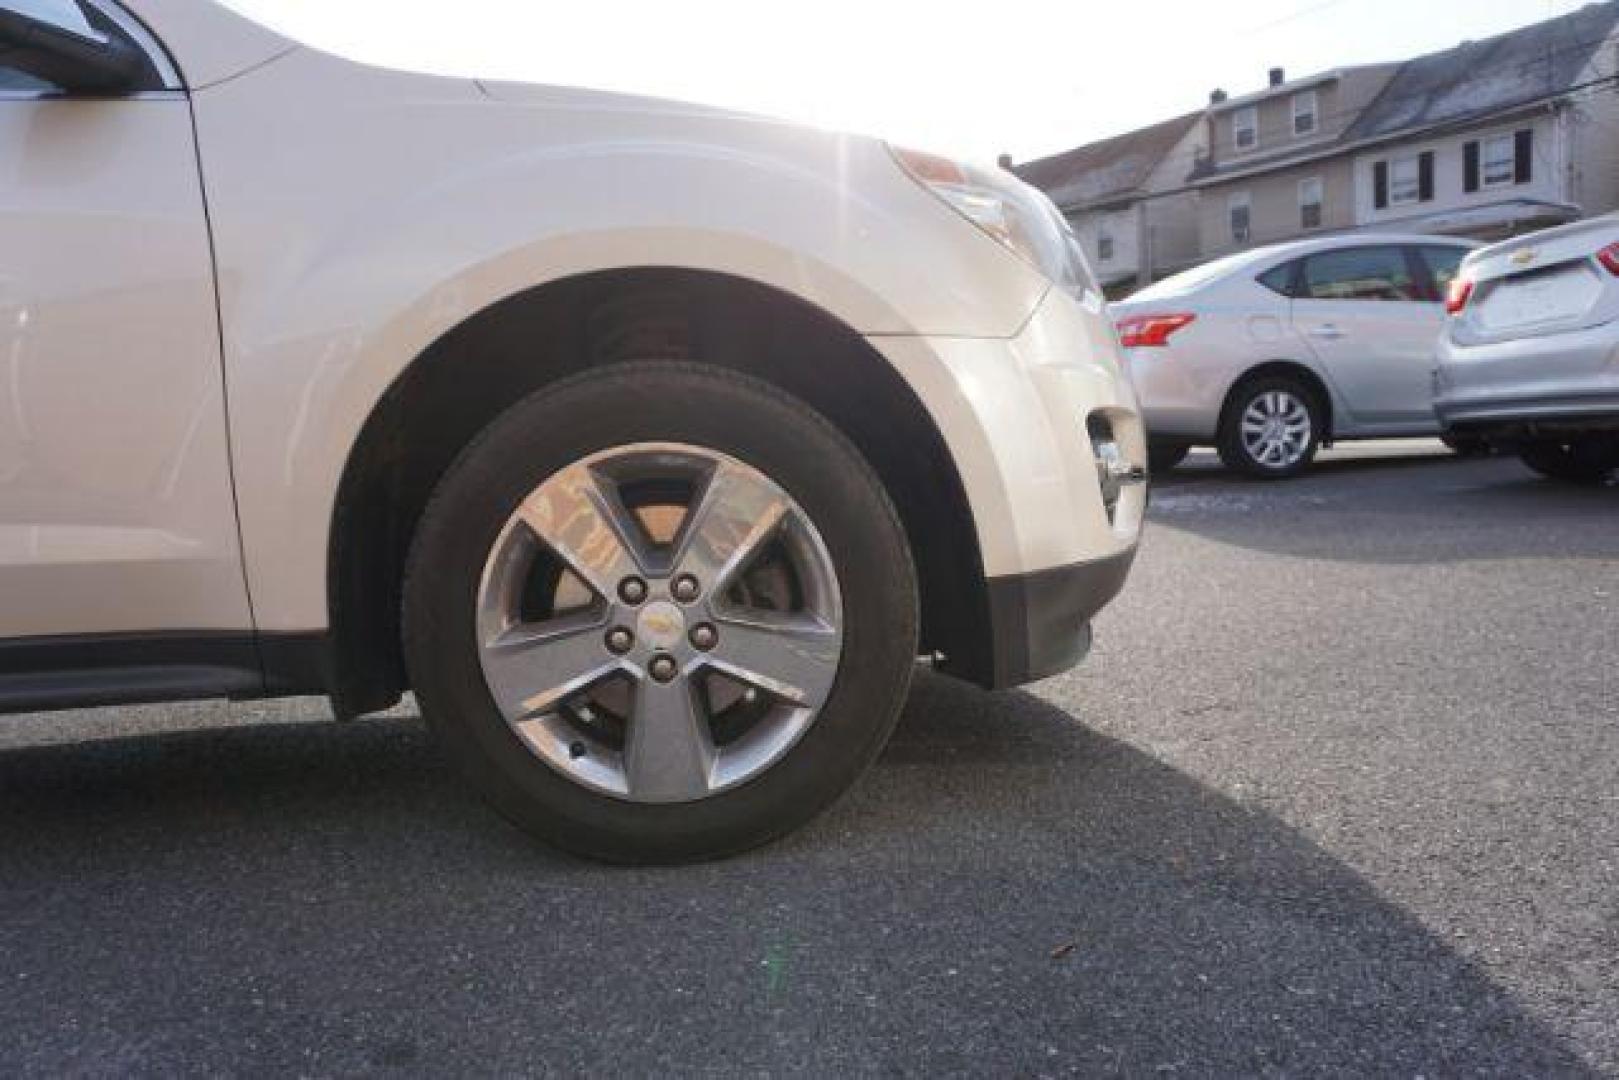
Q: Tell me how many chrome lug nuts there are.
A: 5